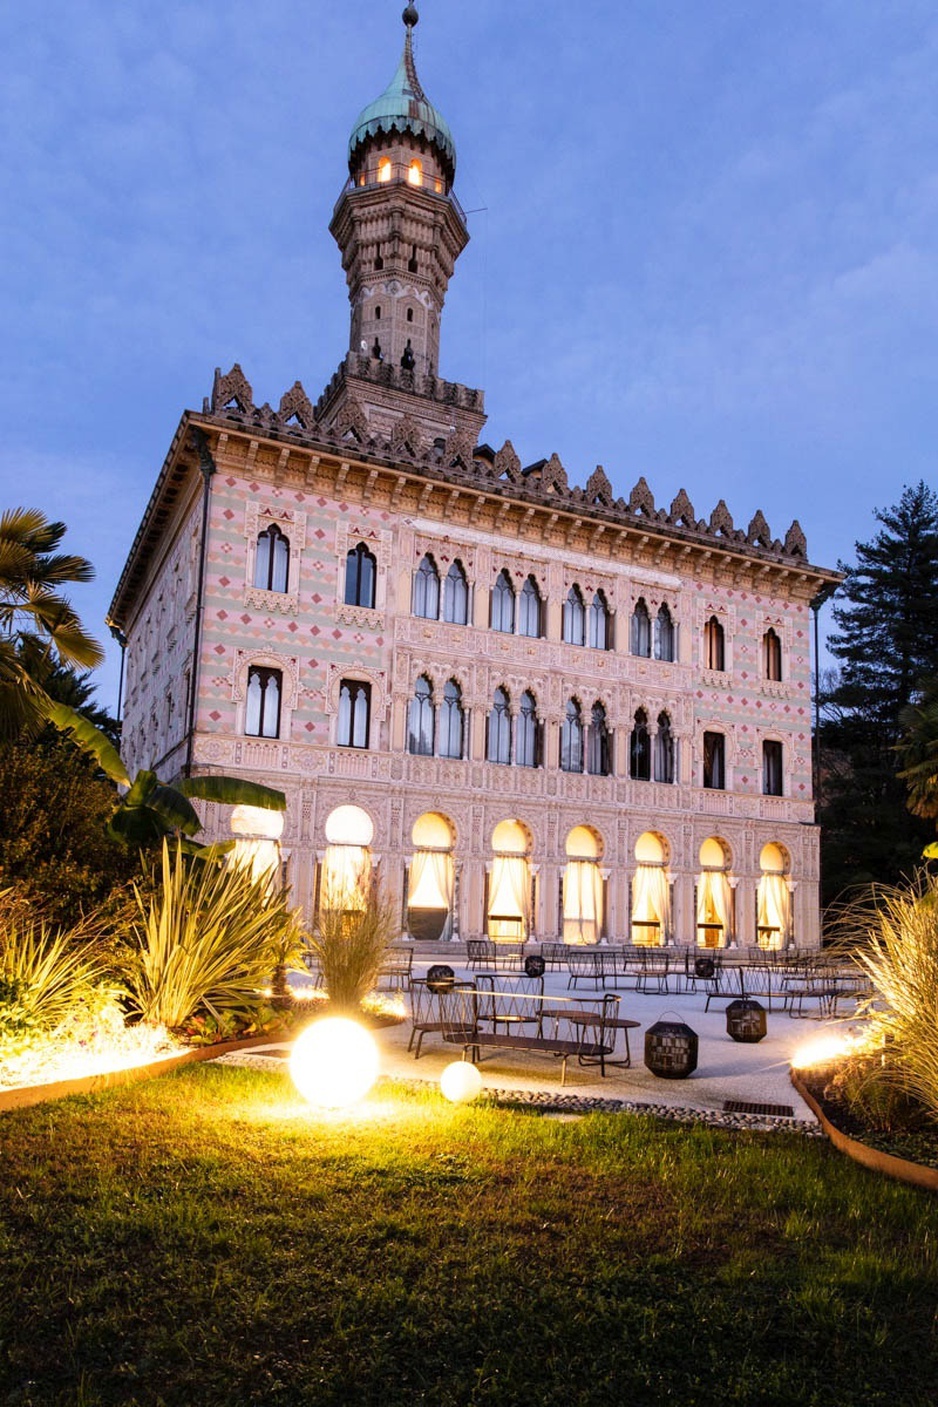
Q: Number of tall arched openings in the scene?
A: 8